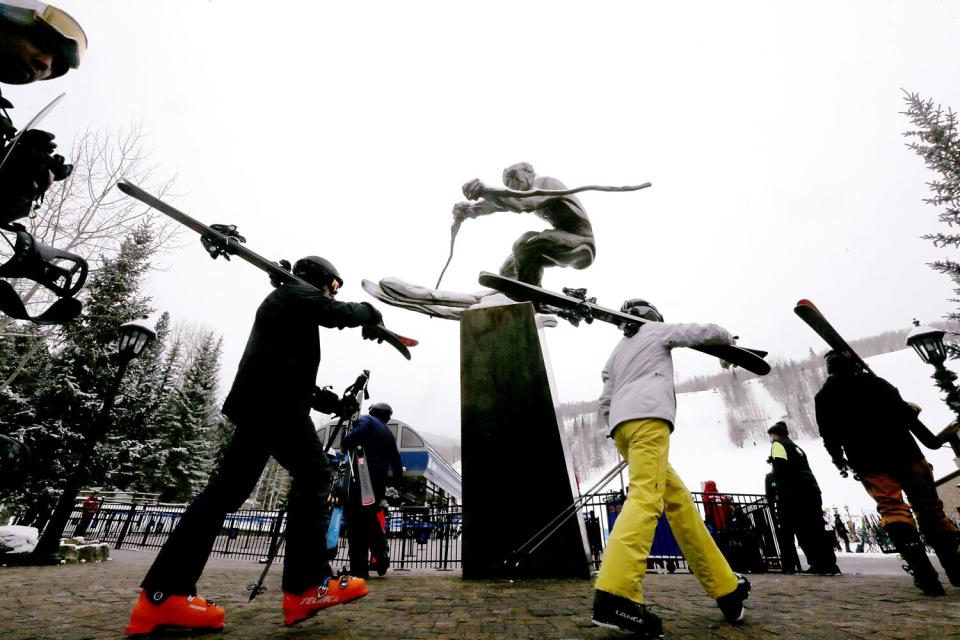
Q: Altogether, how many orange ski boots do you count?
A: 2